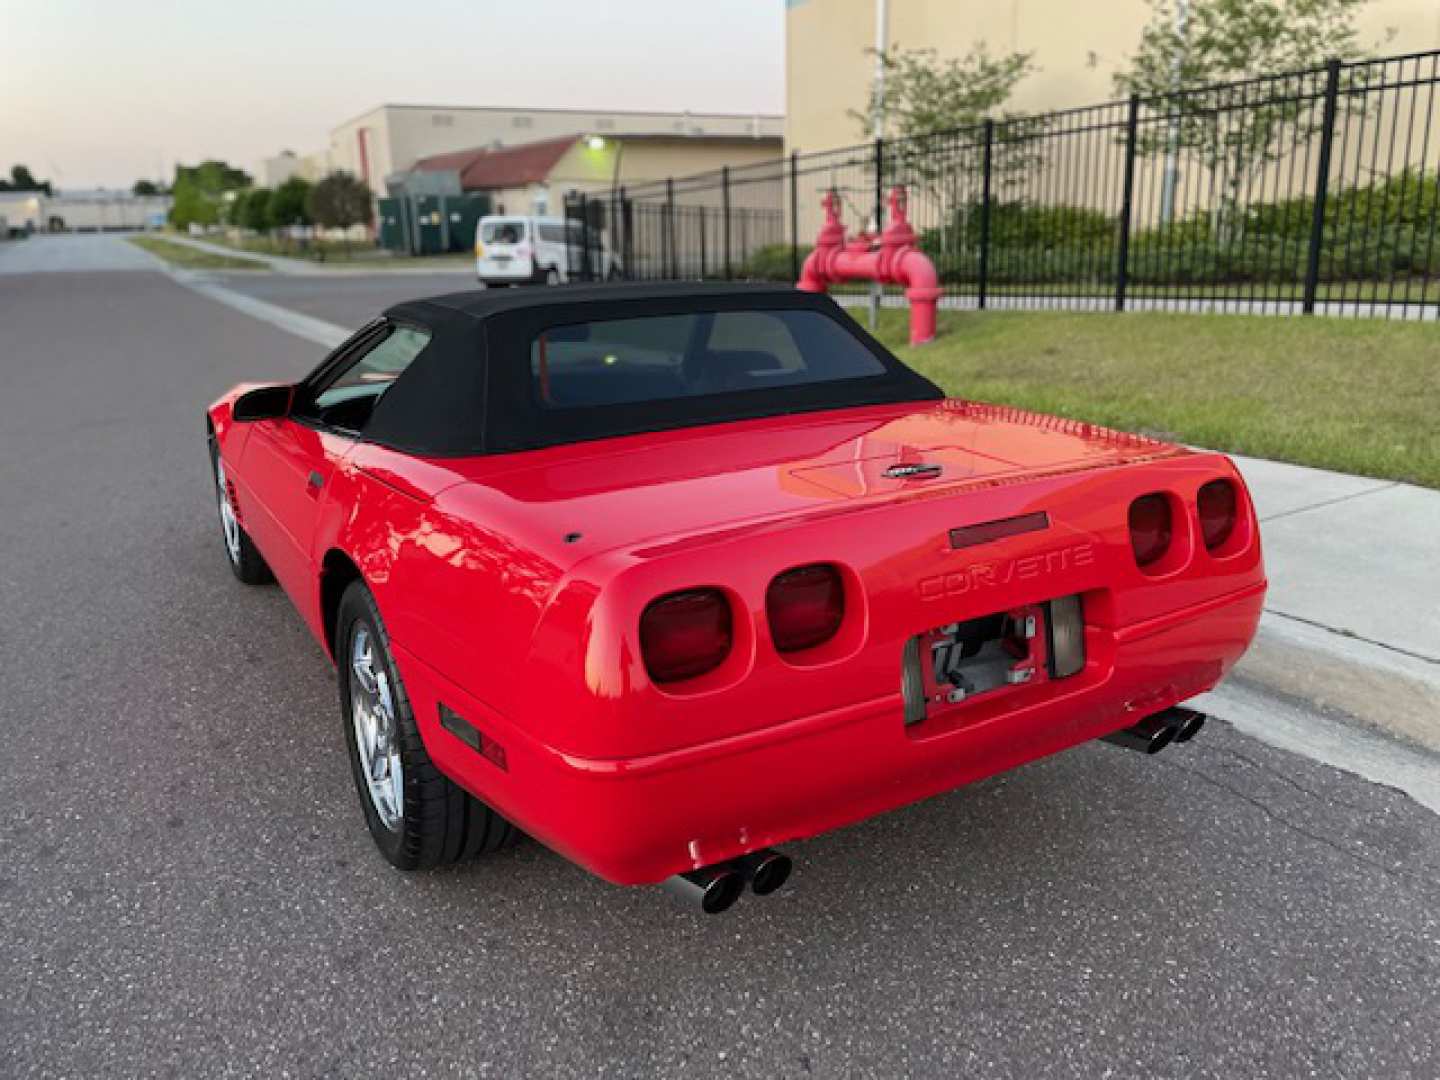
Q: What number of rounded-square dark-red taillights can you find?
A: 4